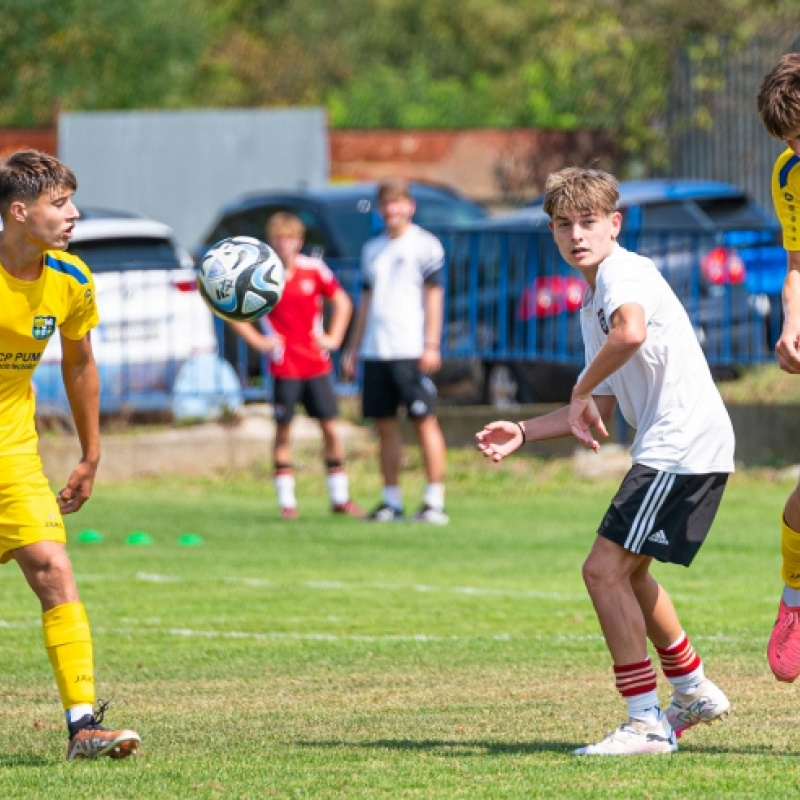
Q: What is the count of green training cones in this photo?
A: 3